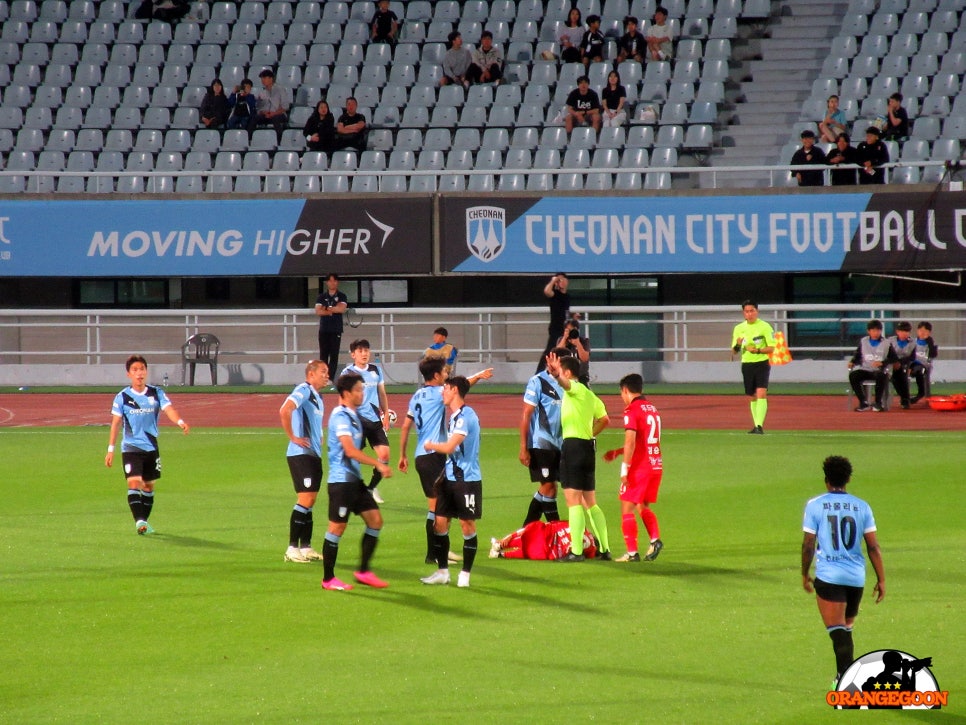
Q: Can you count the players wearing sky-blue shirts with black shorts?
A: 8